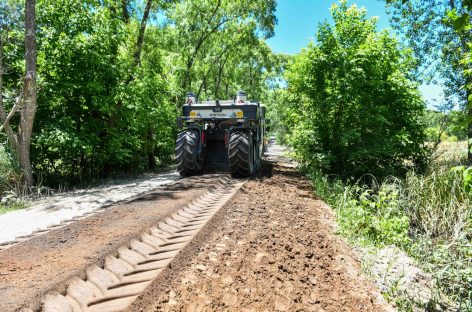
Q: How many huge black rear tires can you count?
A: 2